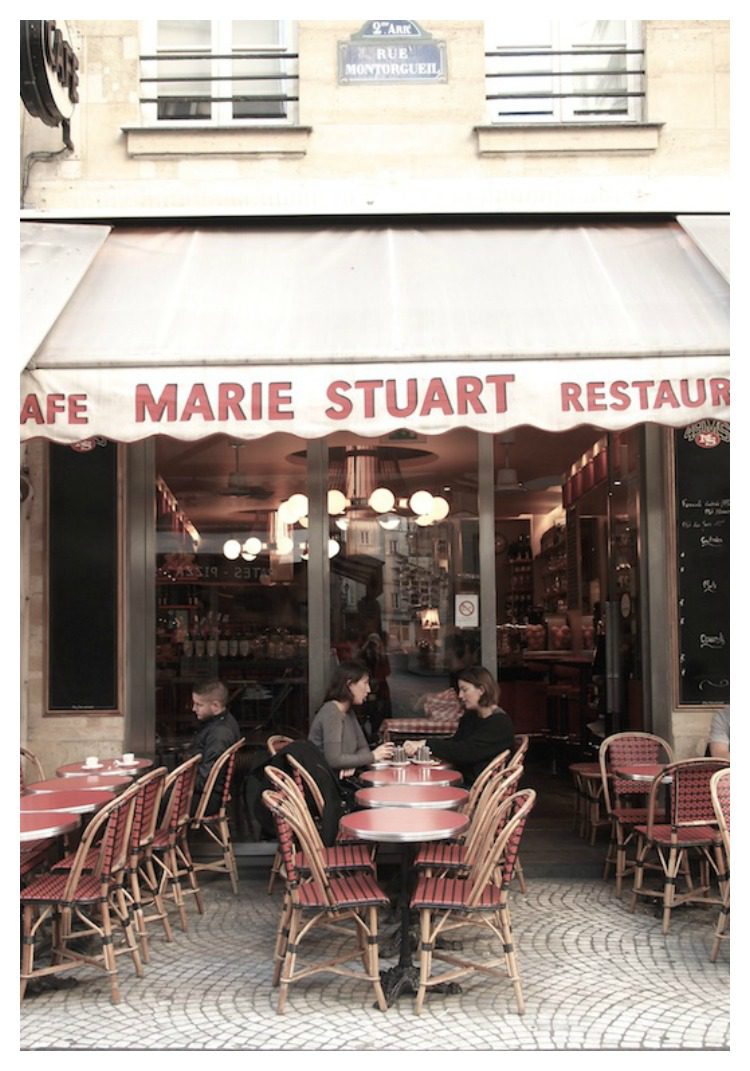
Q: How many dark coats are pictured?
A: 2